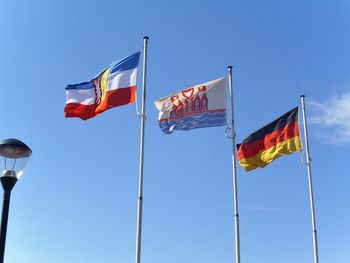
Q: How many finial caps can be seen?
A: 3